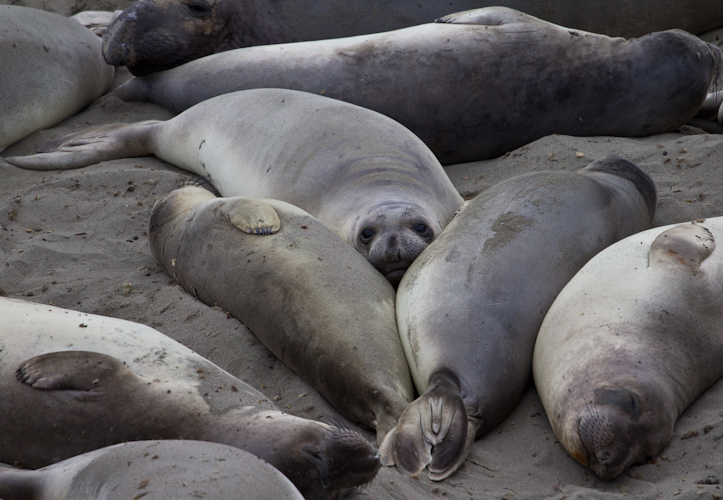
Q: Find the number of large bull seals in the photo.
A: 1